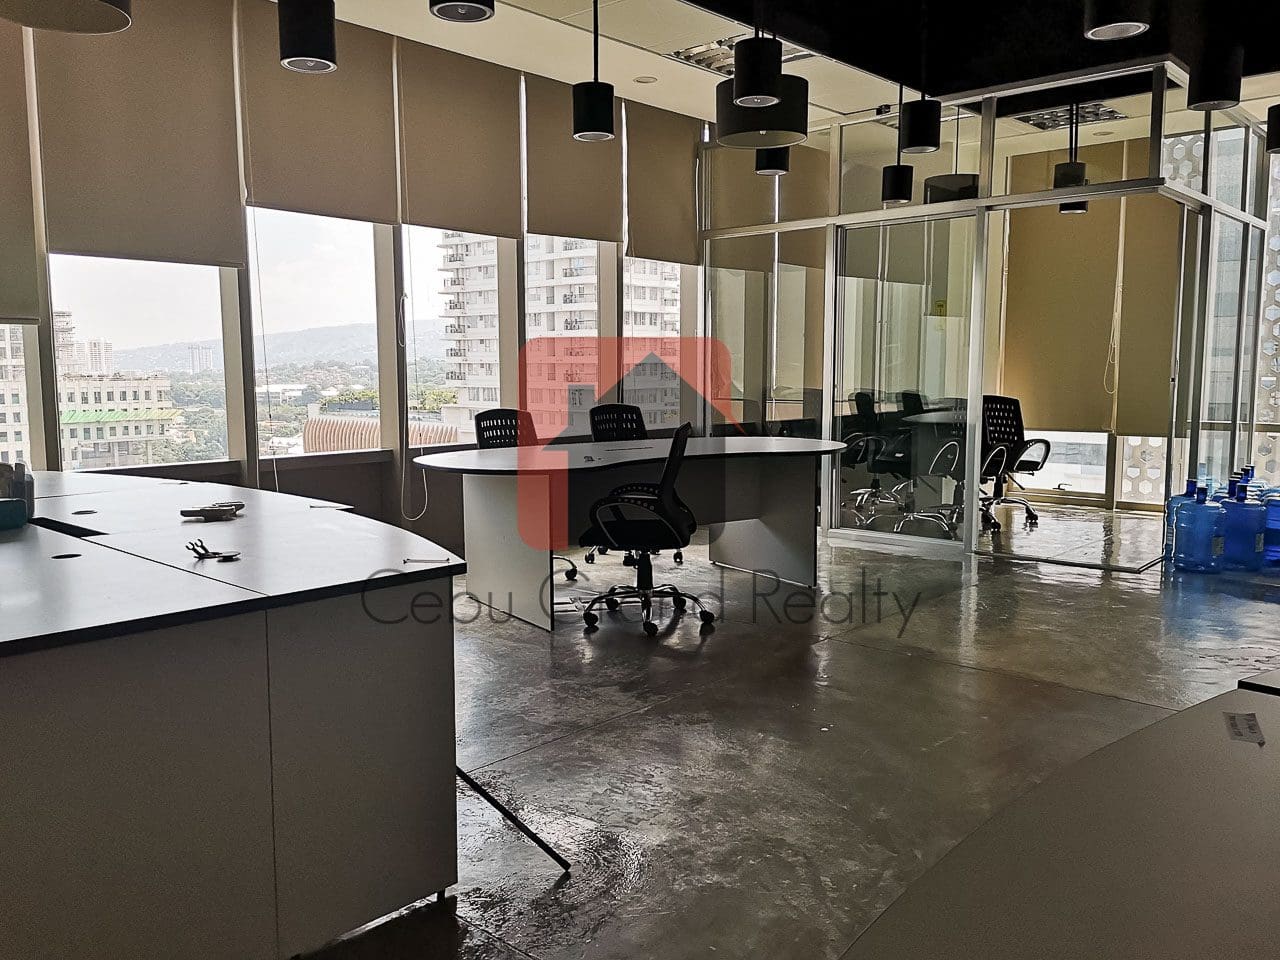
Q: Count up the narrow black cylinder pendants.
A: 11